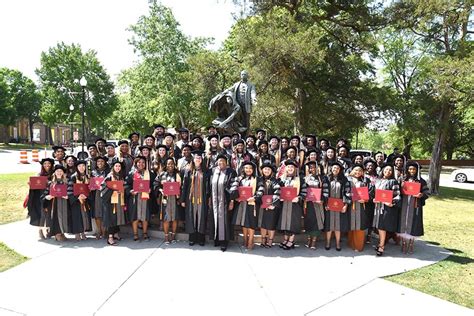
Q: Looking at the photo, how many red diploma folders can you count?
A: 15